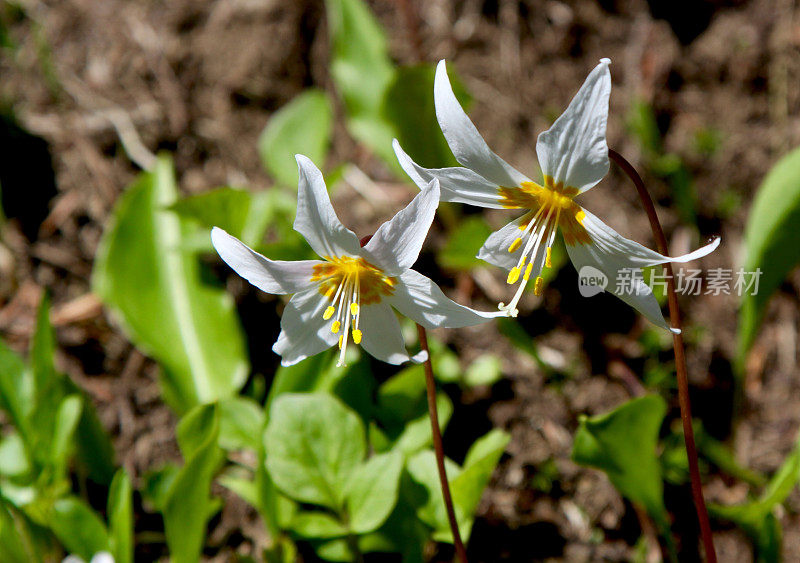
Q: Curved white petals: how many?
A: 12